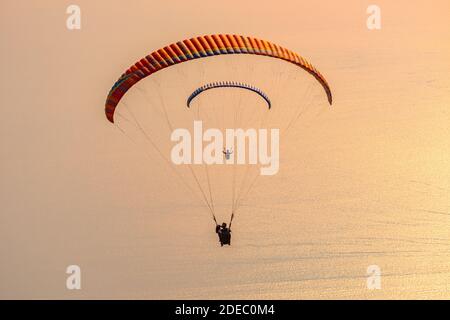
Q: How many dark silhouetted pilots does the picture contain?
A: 2